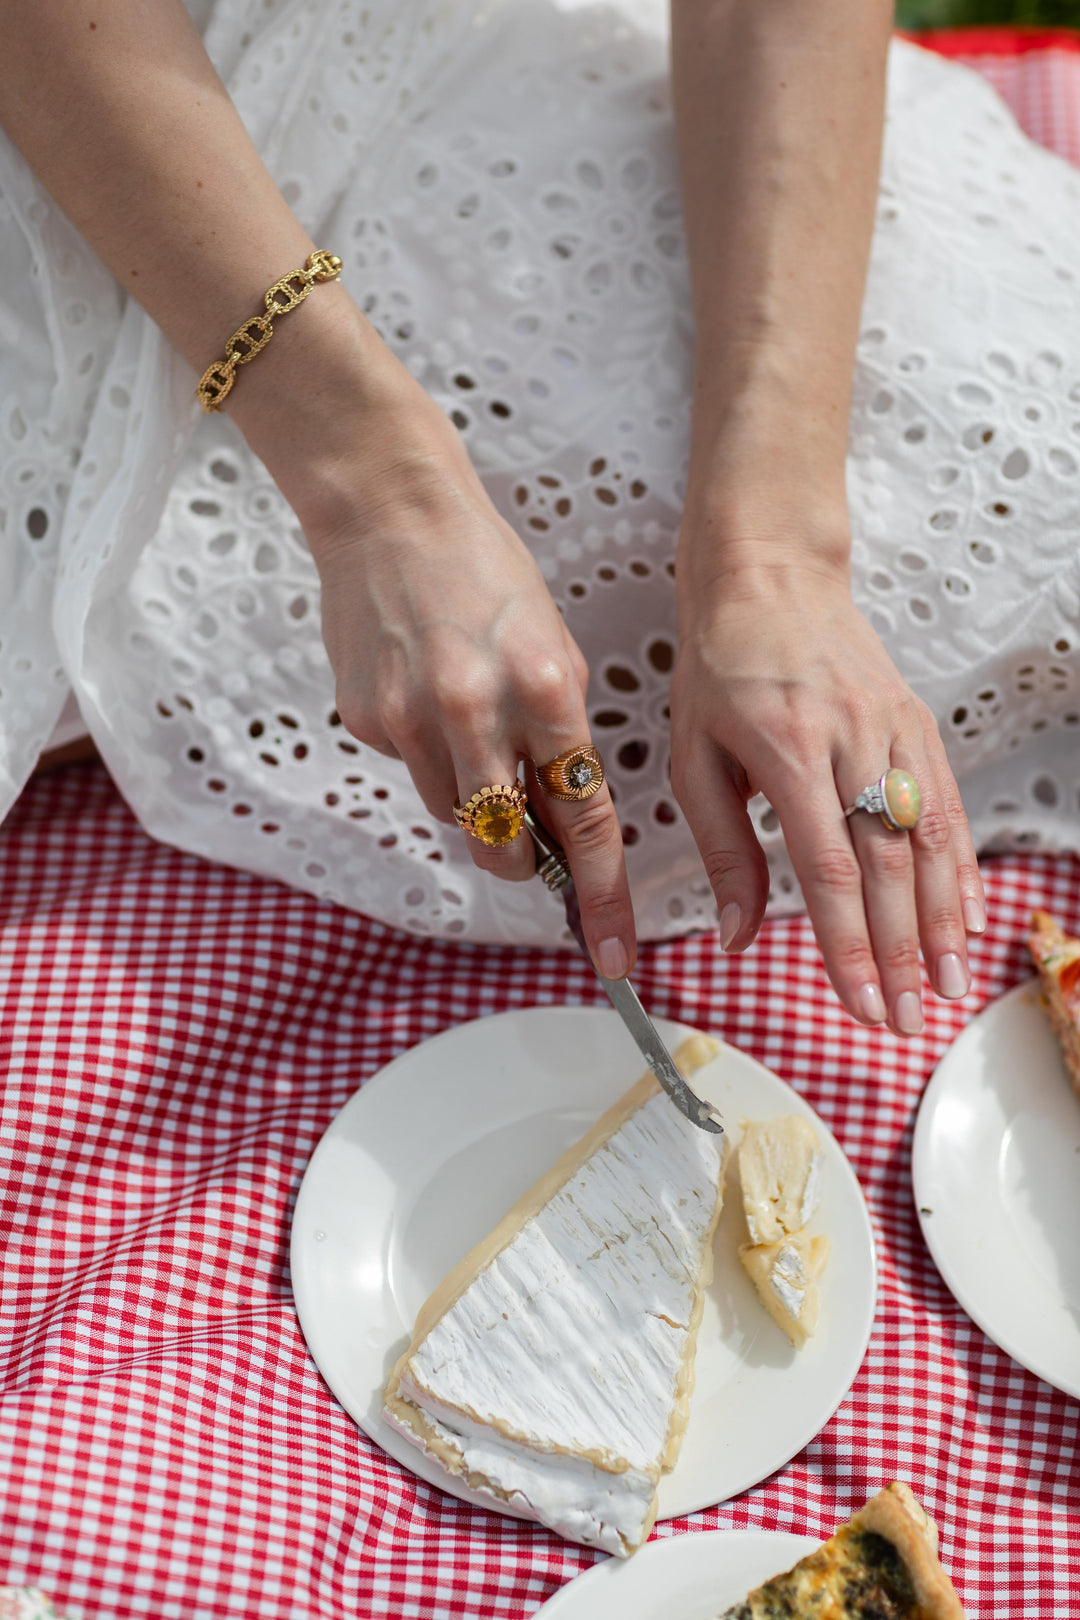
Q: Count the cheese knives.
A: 1